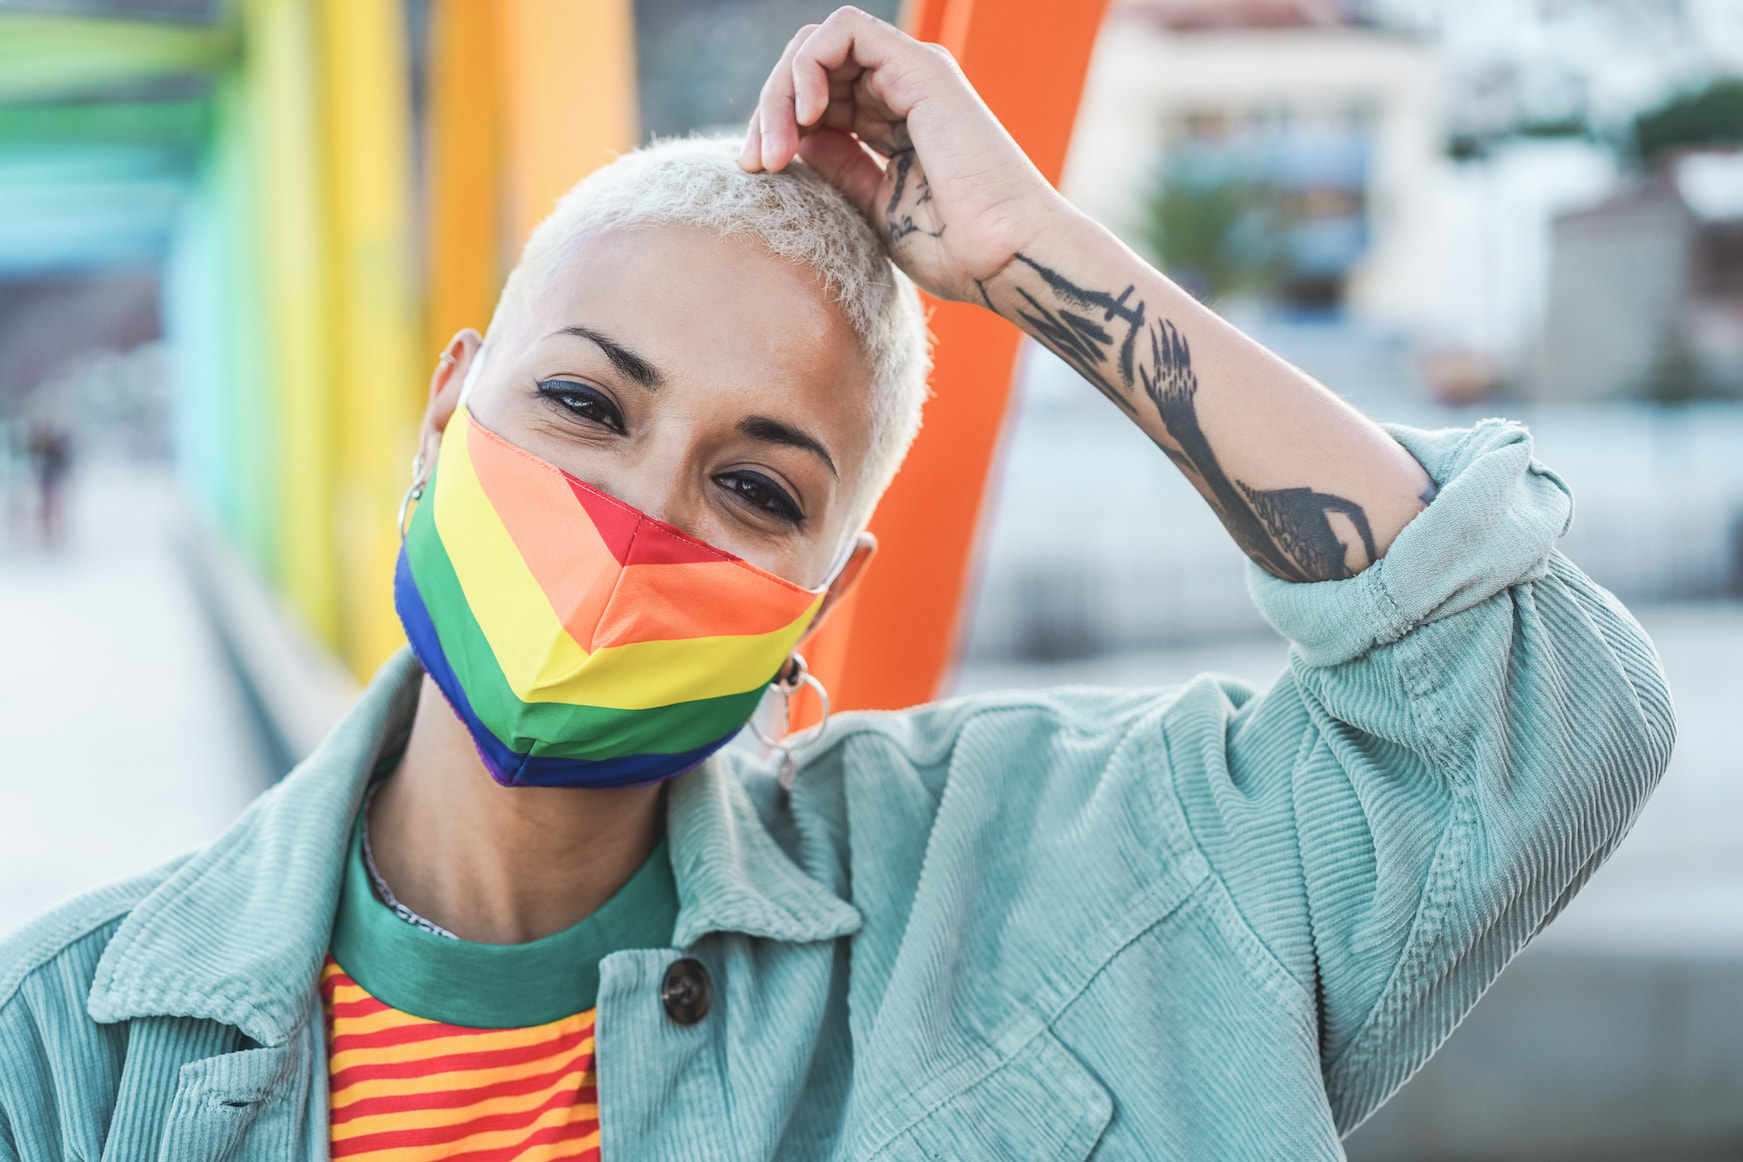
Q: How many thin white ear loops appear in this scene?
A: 2